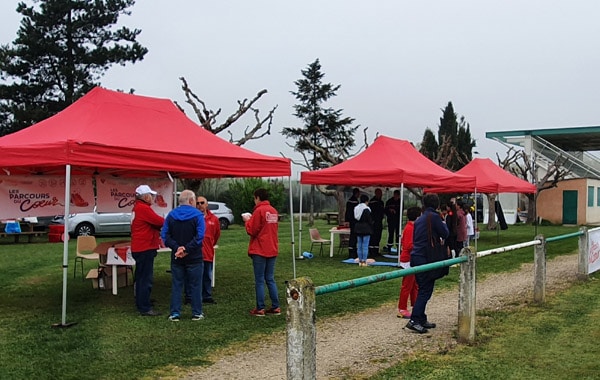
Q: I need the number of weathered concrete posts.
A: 4